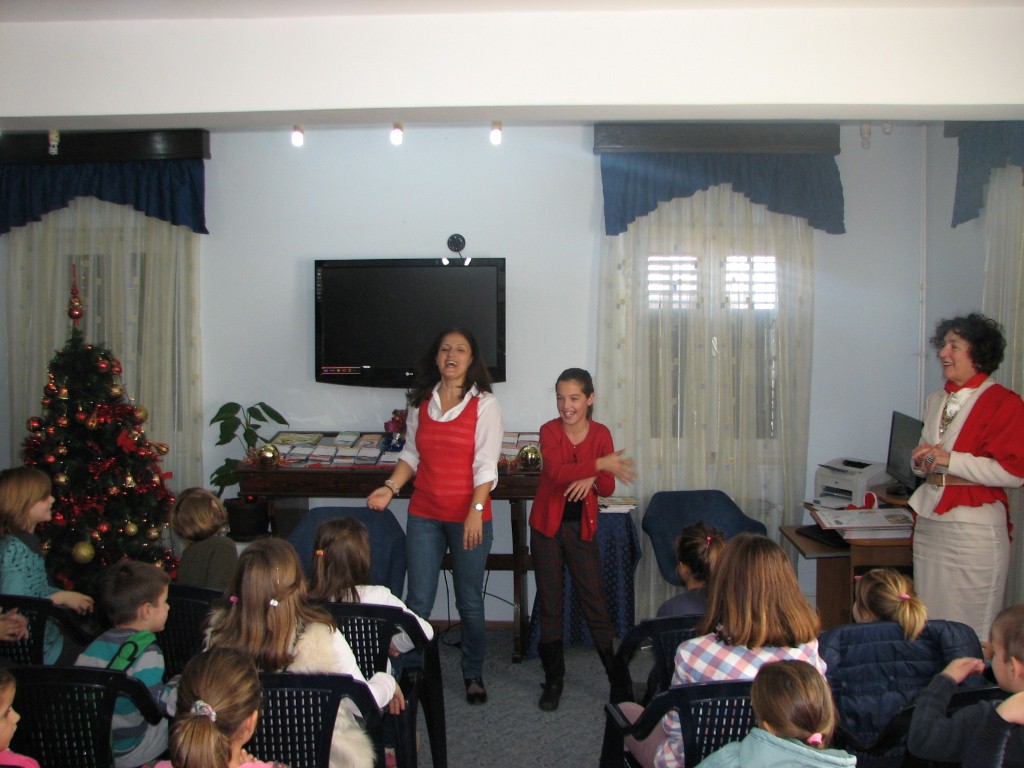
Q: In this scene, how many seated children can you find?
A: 12